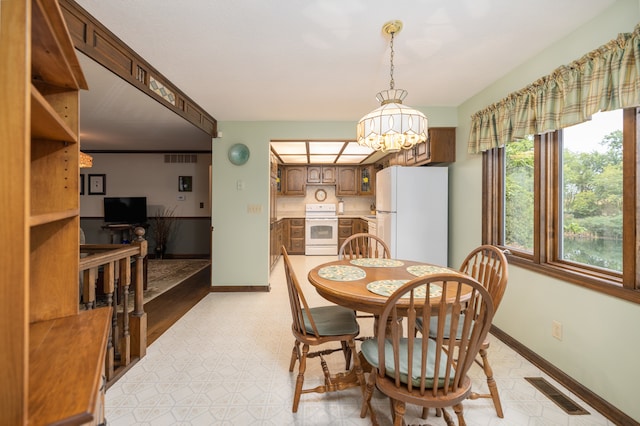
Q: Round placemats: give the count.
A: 4